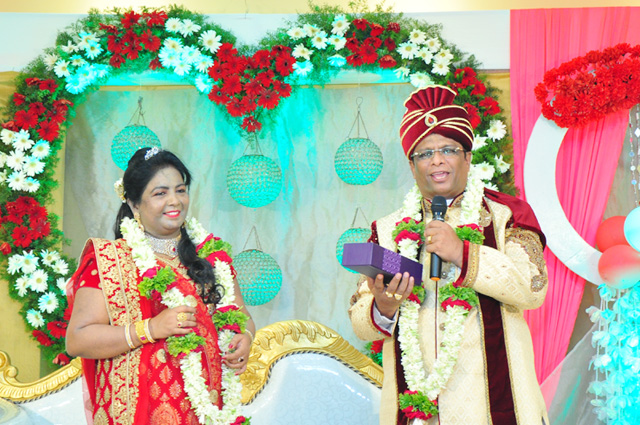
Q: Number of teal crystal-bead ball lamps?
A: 5